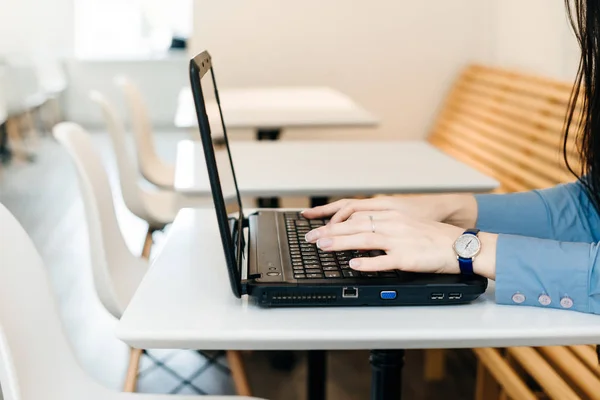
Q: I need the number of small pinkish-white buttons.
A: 3